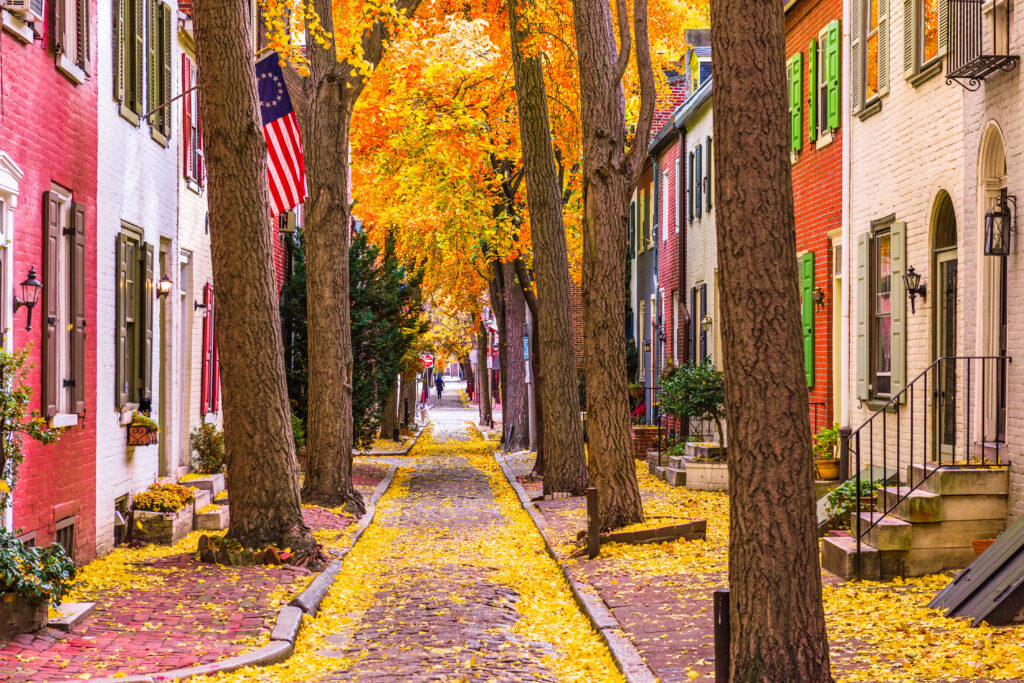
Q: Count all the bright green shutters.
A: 4